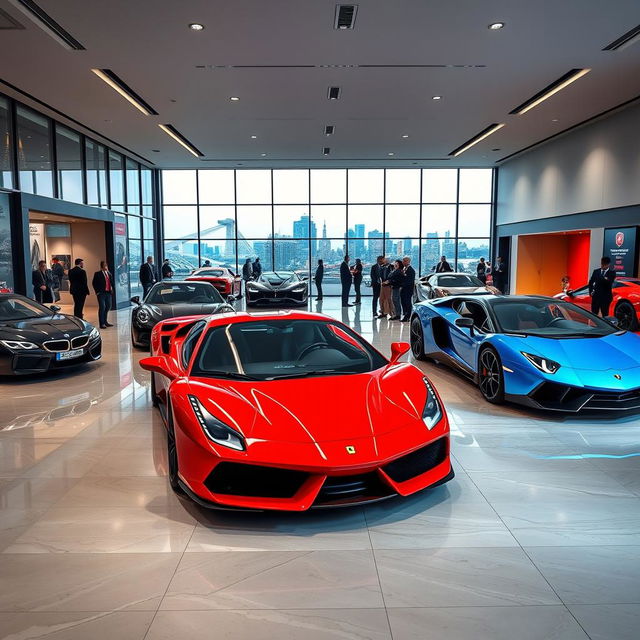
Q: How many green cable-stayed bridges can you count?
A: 0